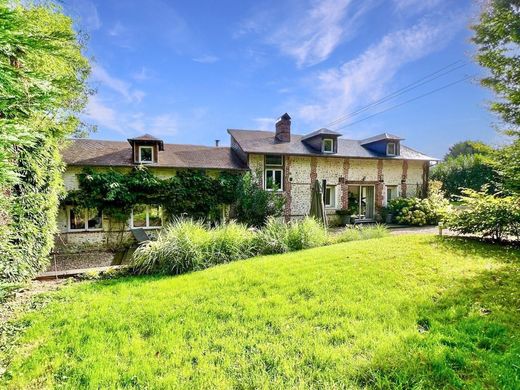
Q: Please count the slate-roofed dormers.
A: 3